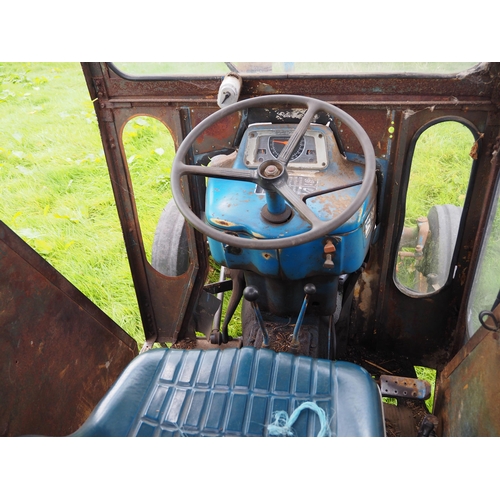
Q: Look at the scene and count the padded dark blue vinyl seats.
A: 1